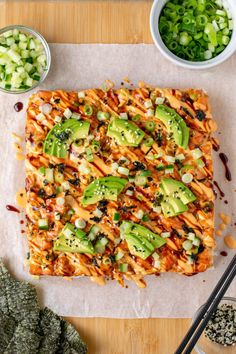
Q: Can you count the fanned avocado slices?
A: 7